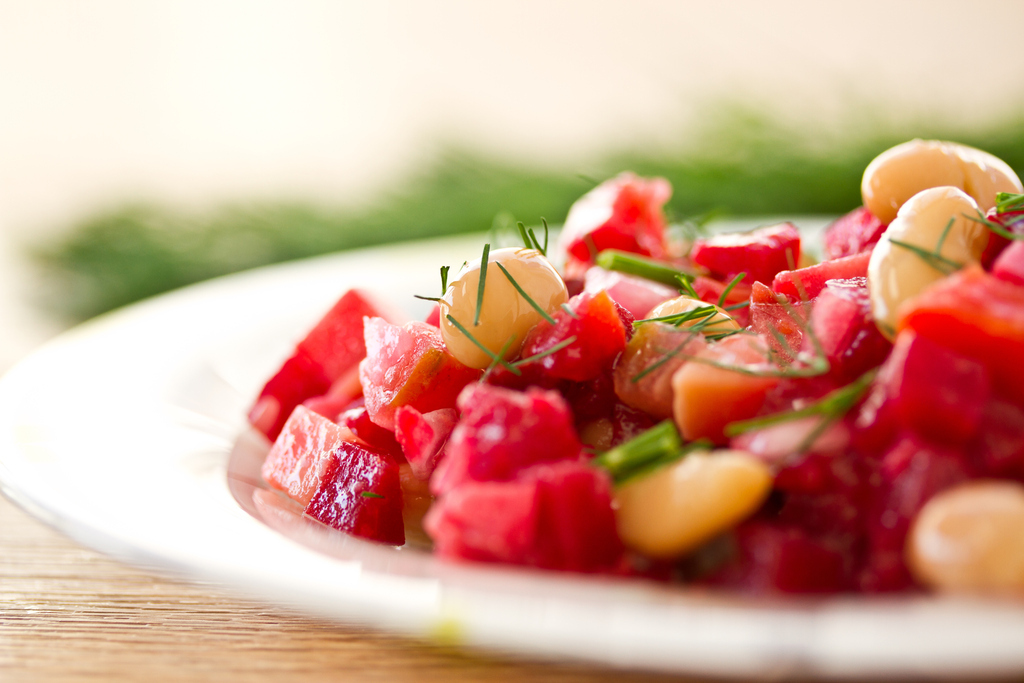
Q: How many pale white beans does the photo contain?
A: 6